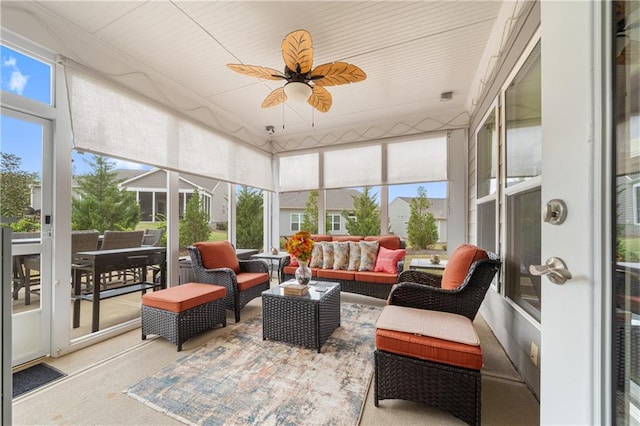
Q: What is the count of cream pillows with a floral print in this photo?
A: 5